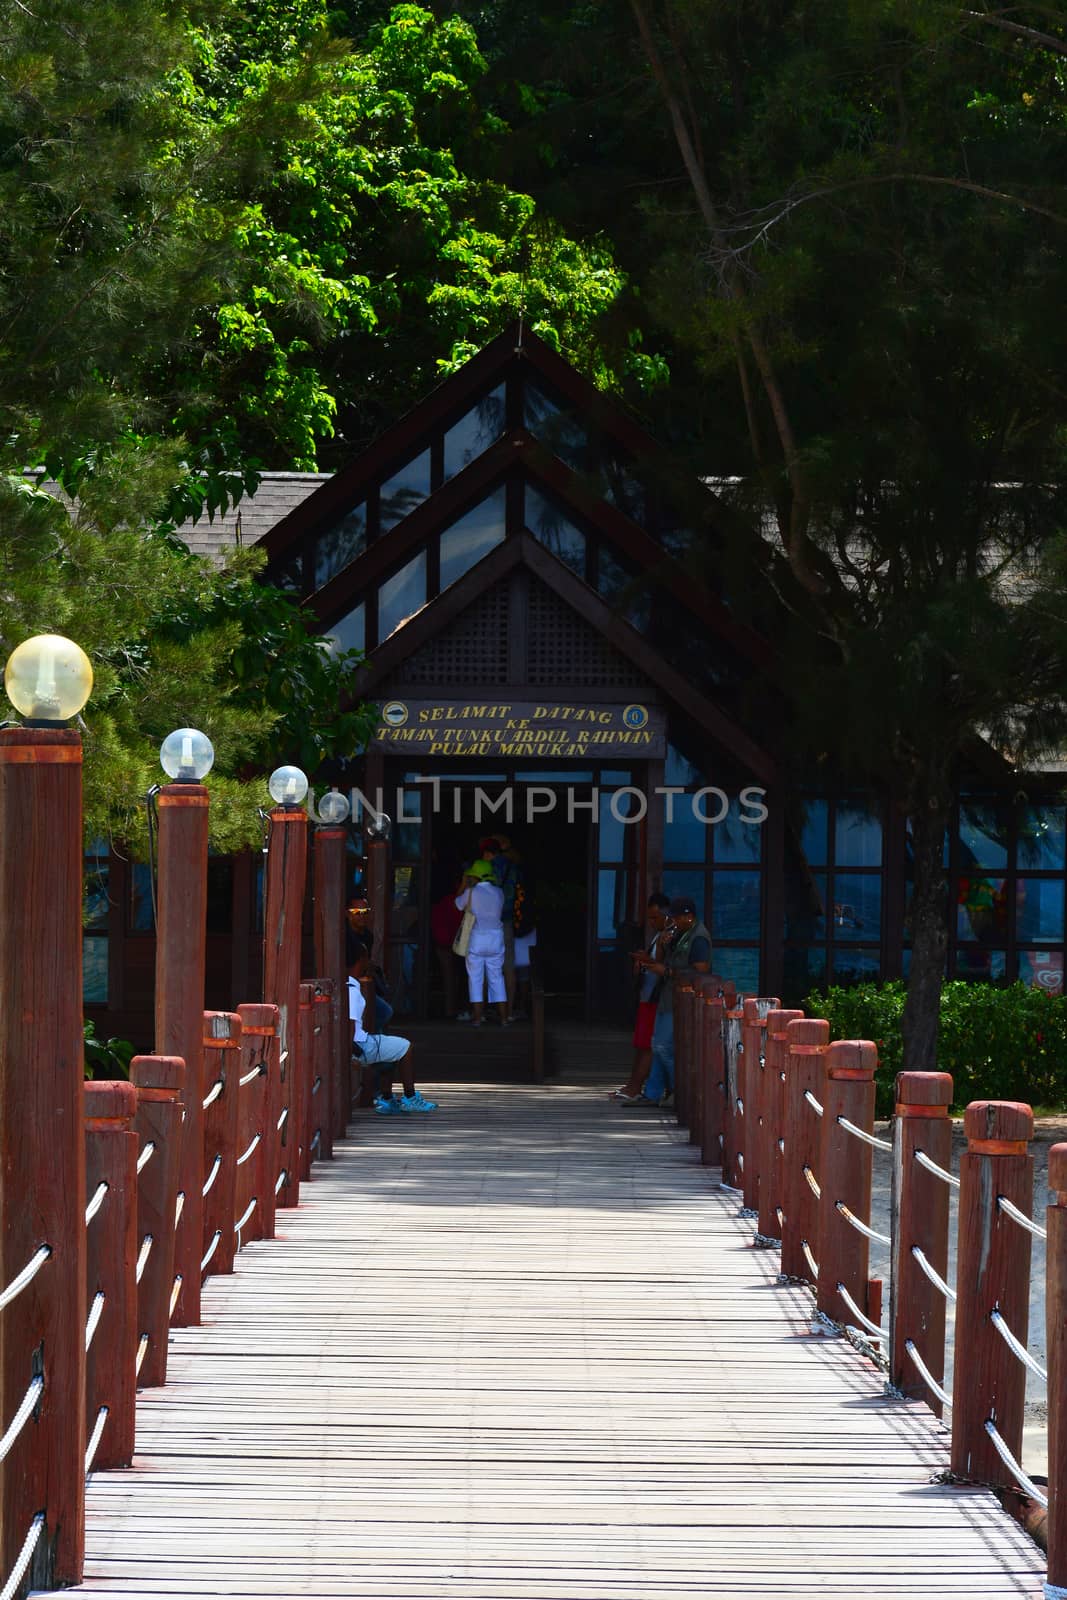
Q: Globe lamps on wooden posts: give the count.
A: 5